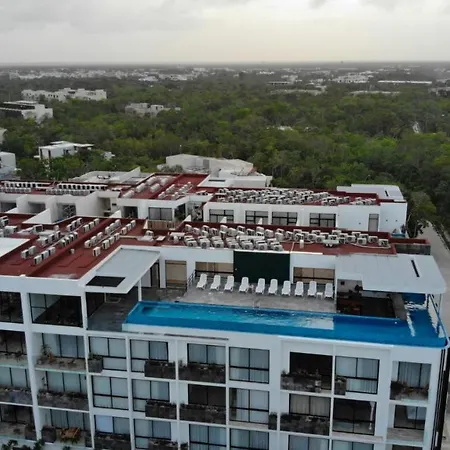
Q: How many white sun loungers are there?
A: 10